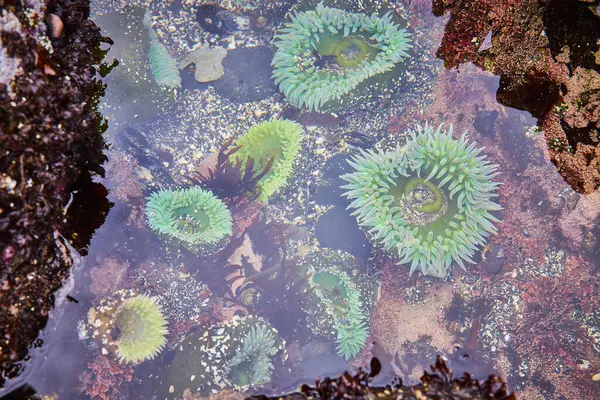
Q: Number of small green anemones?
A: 6